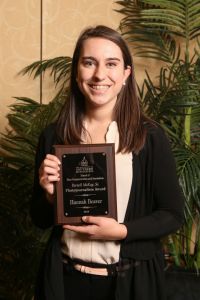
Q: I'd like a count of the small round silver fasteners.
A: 4